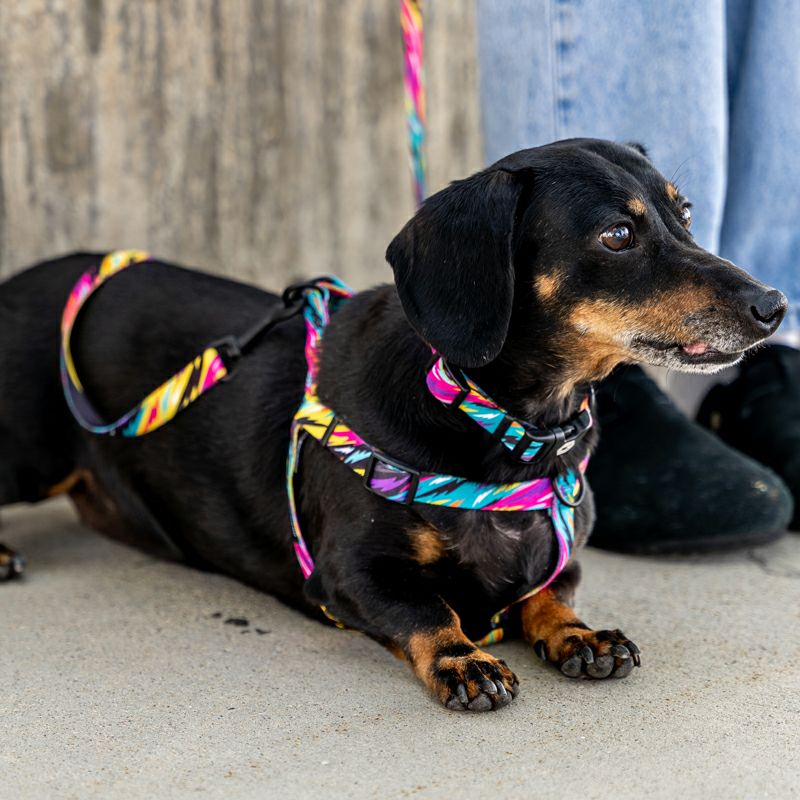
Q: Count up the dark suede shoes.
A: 2